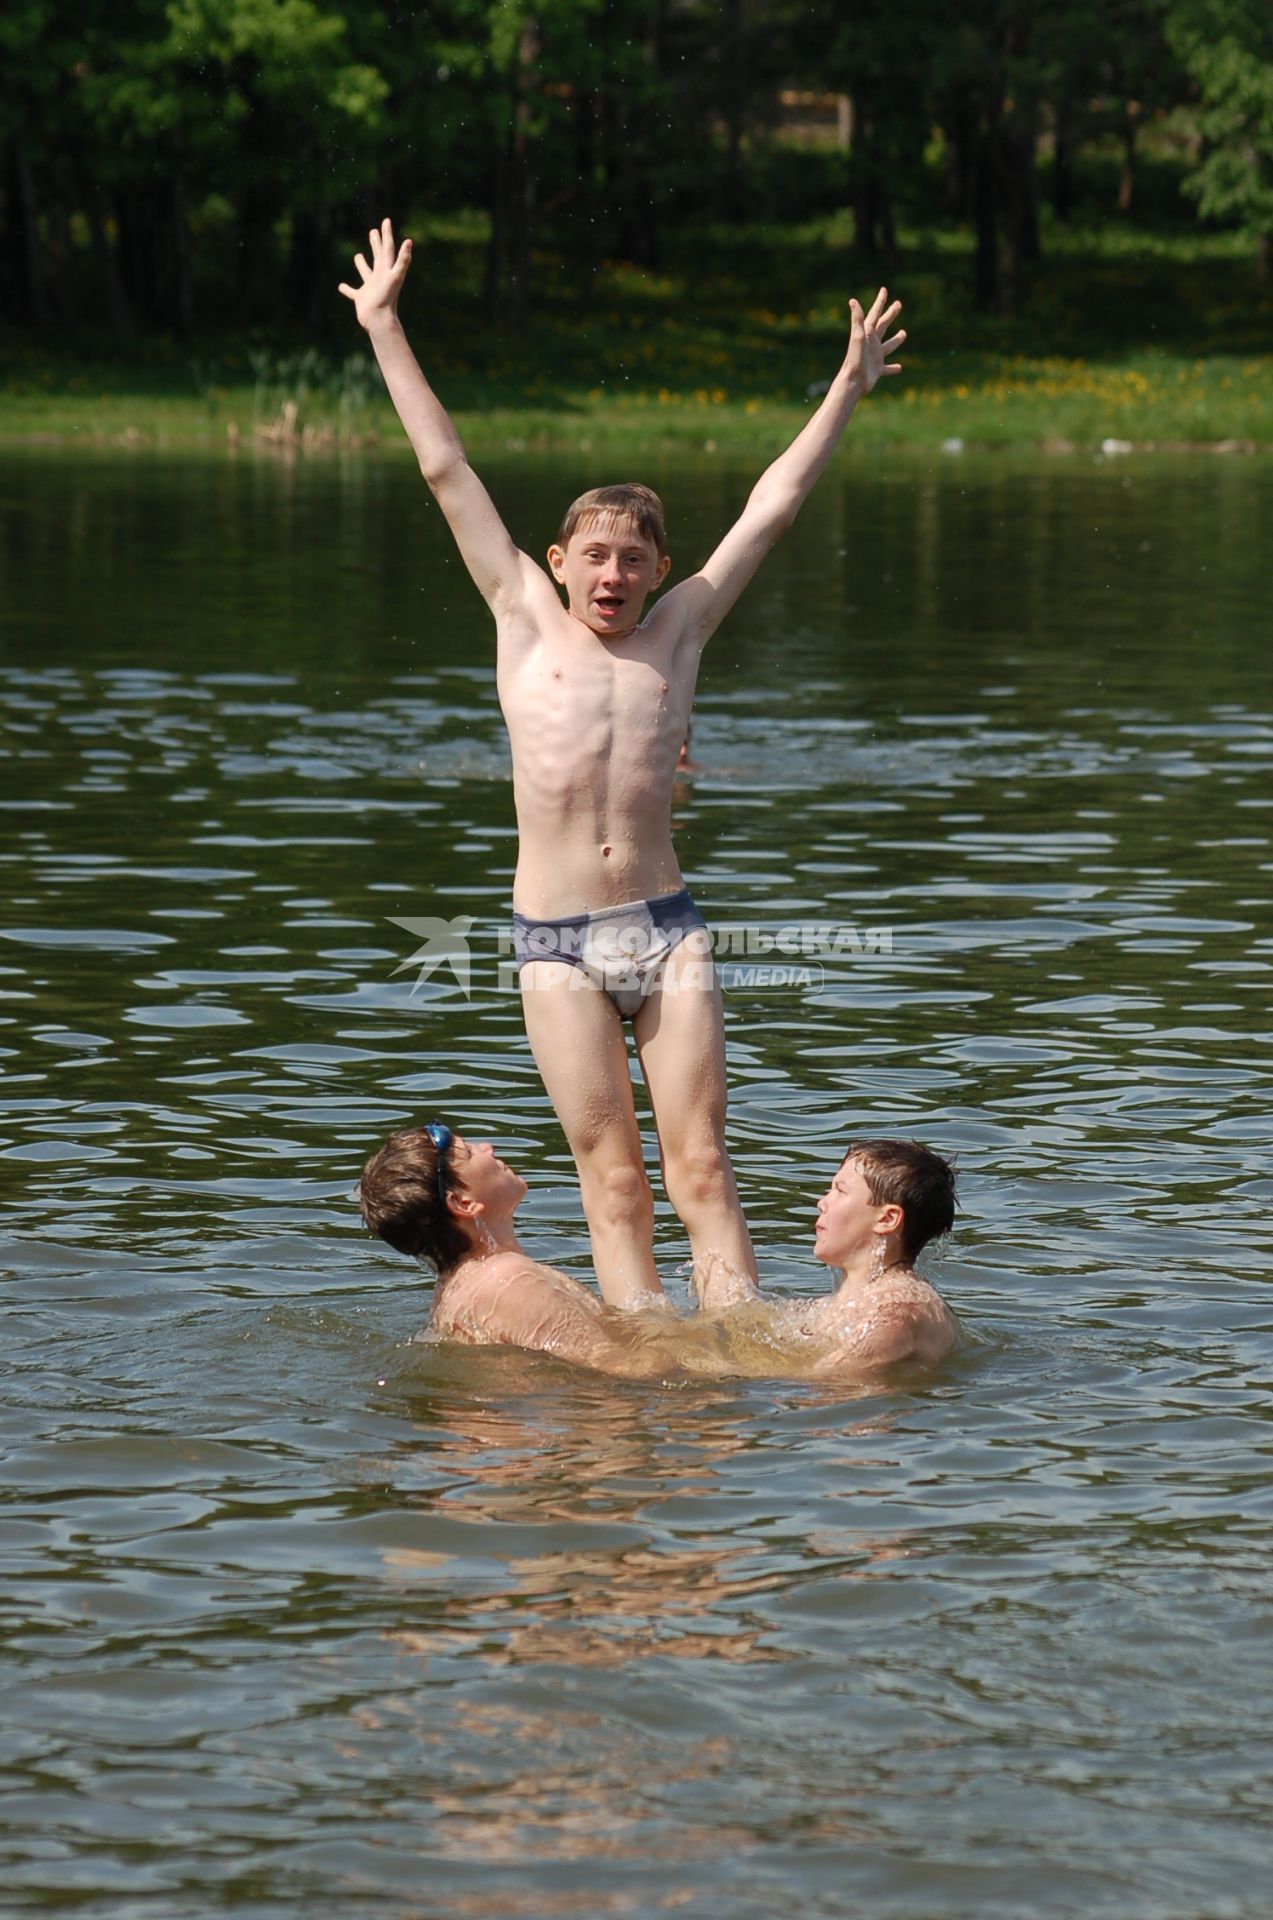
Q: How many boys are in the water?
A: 3